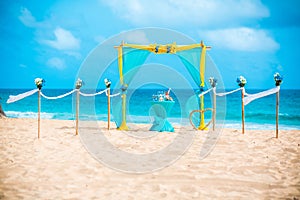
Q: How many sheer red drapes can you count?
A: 0